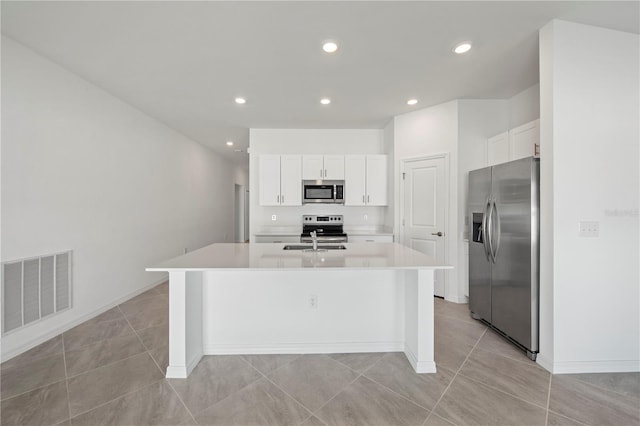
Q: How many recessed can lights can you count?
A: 6